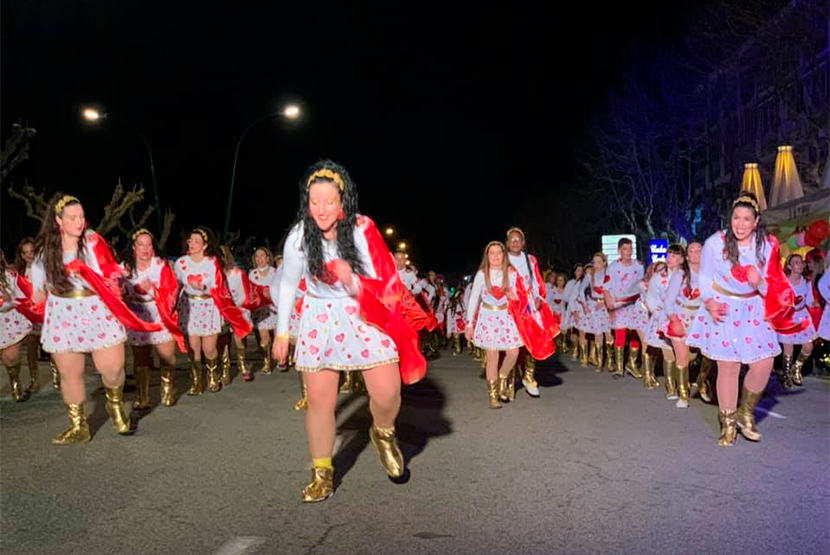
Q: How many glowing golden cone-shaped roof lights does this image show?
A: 2